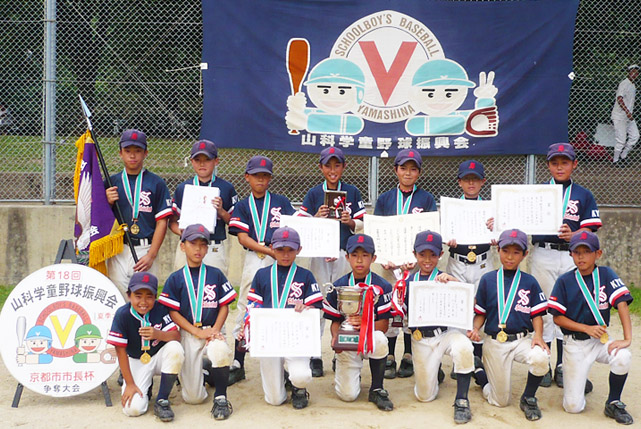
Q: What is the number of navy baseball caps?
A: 14